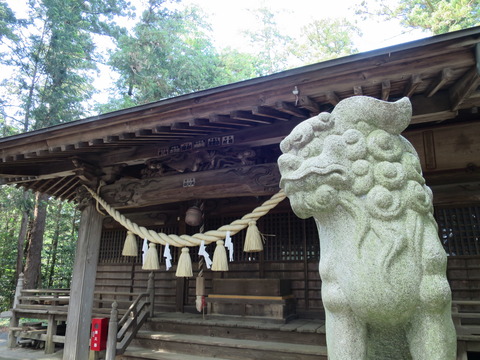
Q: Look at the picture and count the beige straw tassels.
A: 5